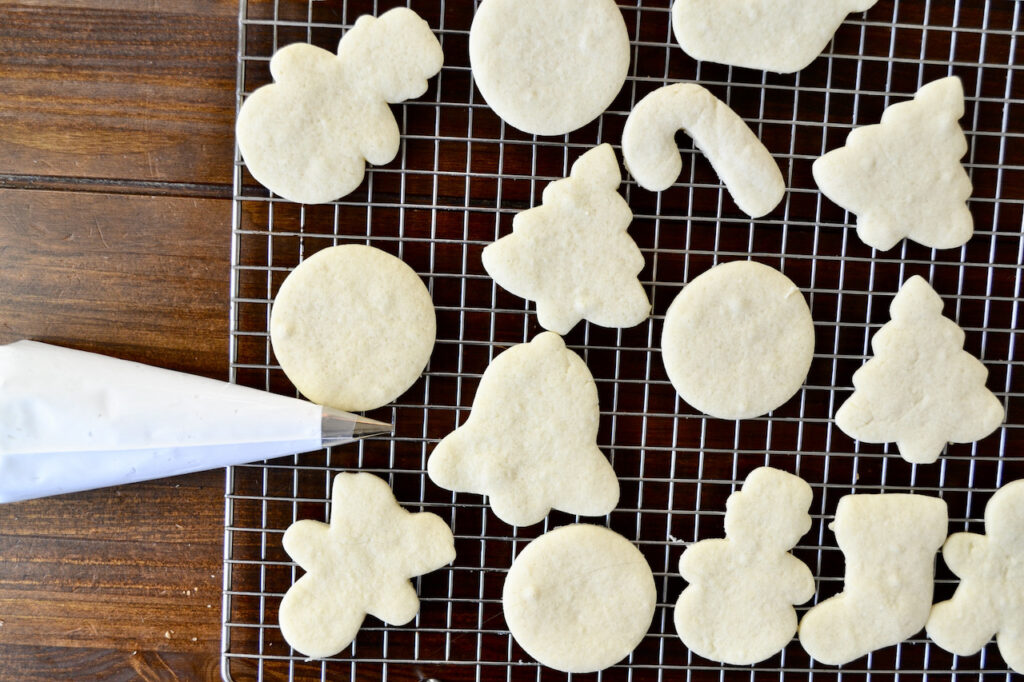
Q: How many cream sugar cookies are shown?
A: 15